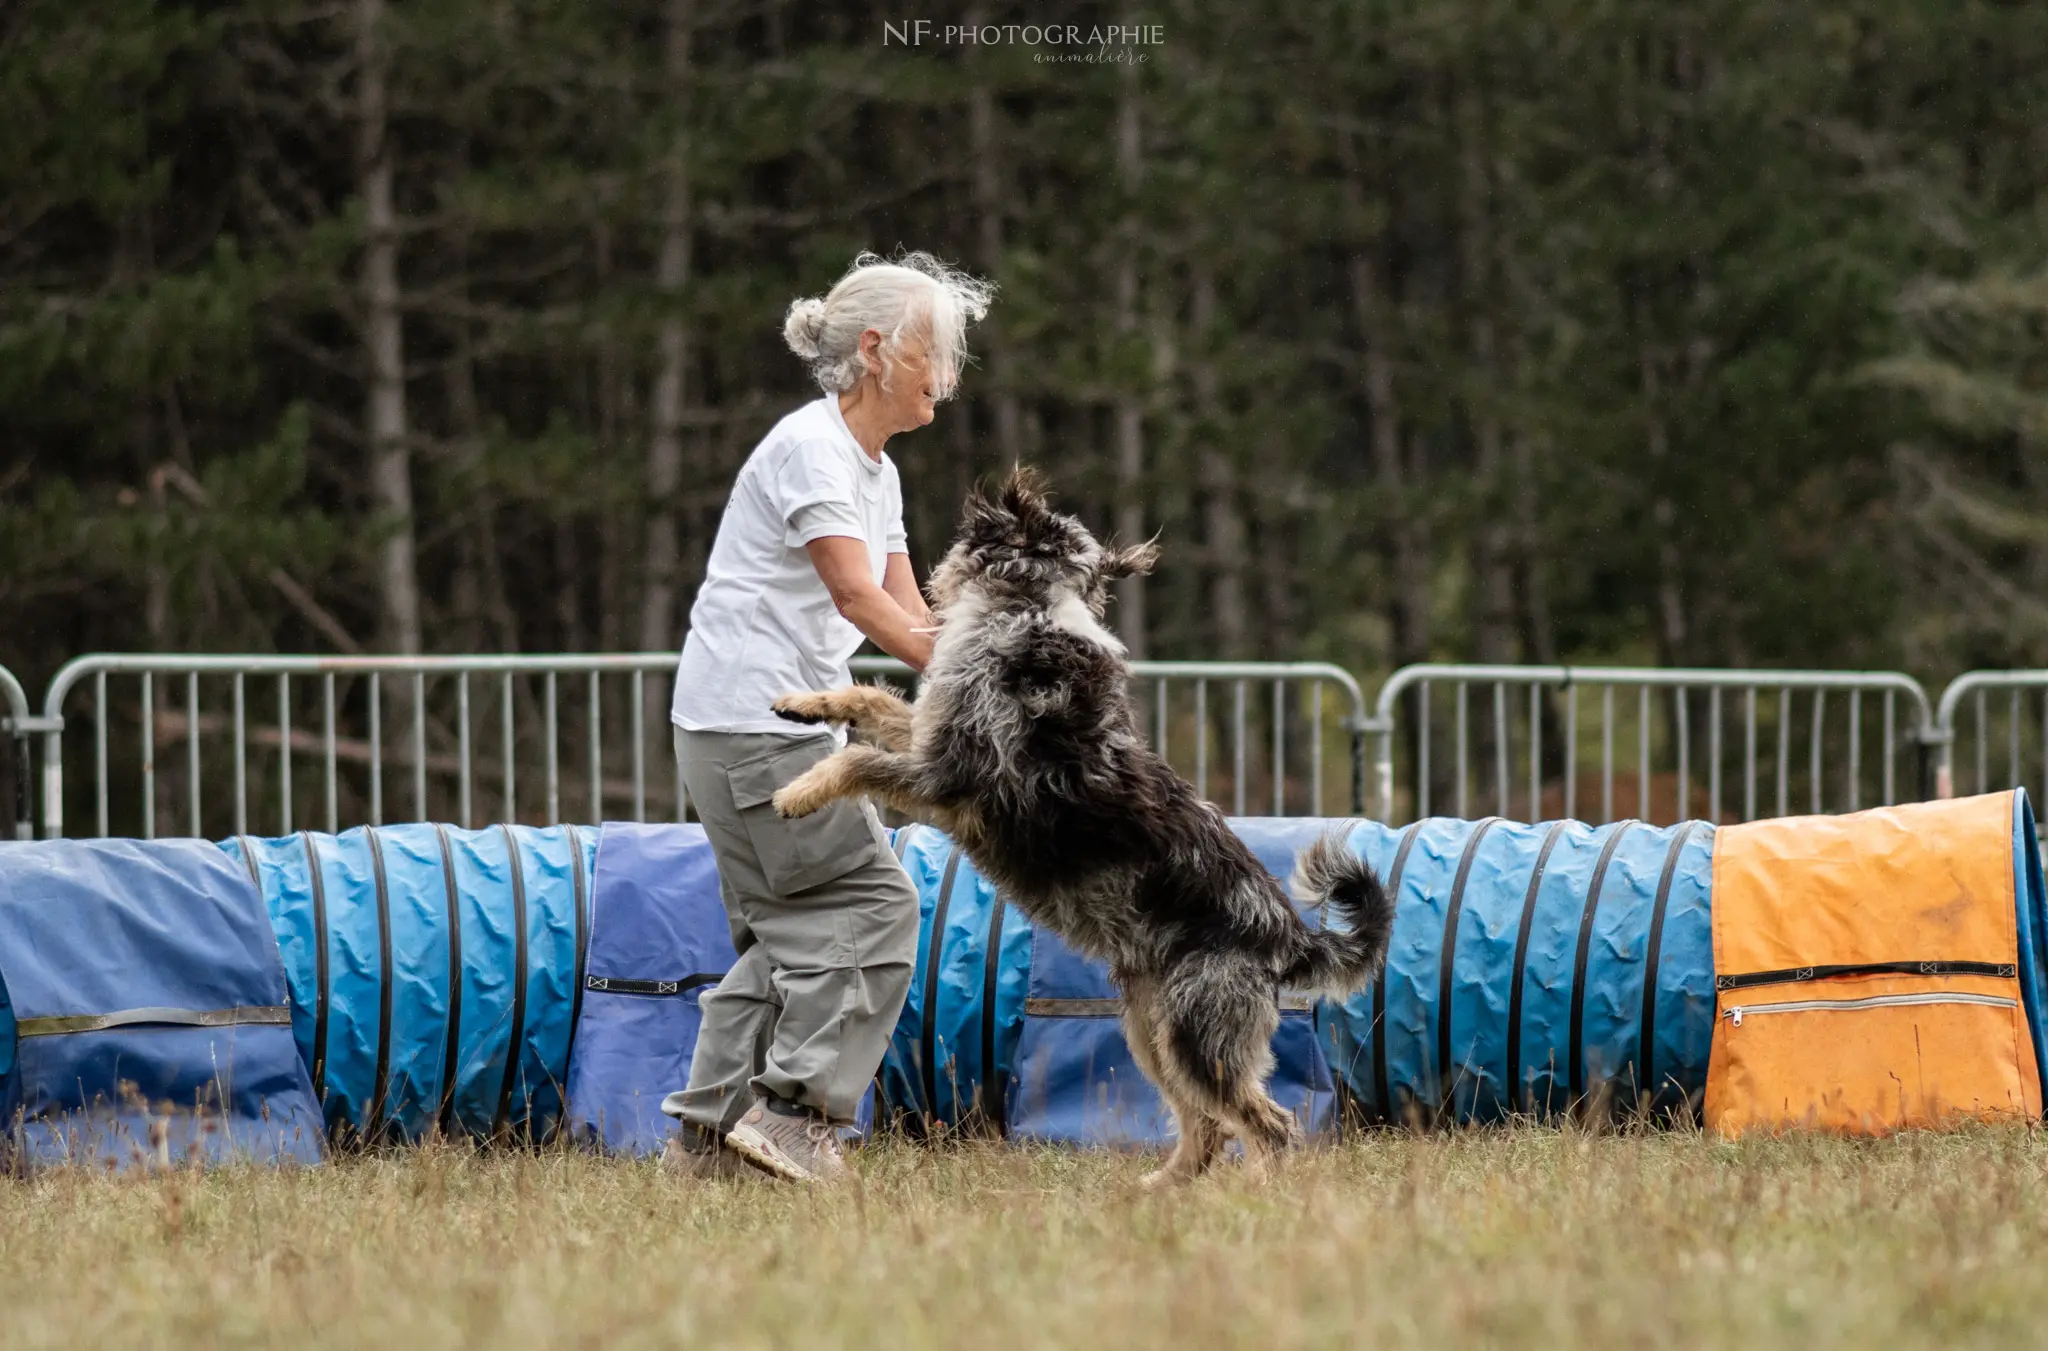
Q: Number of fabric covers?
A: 4